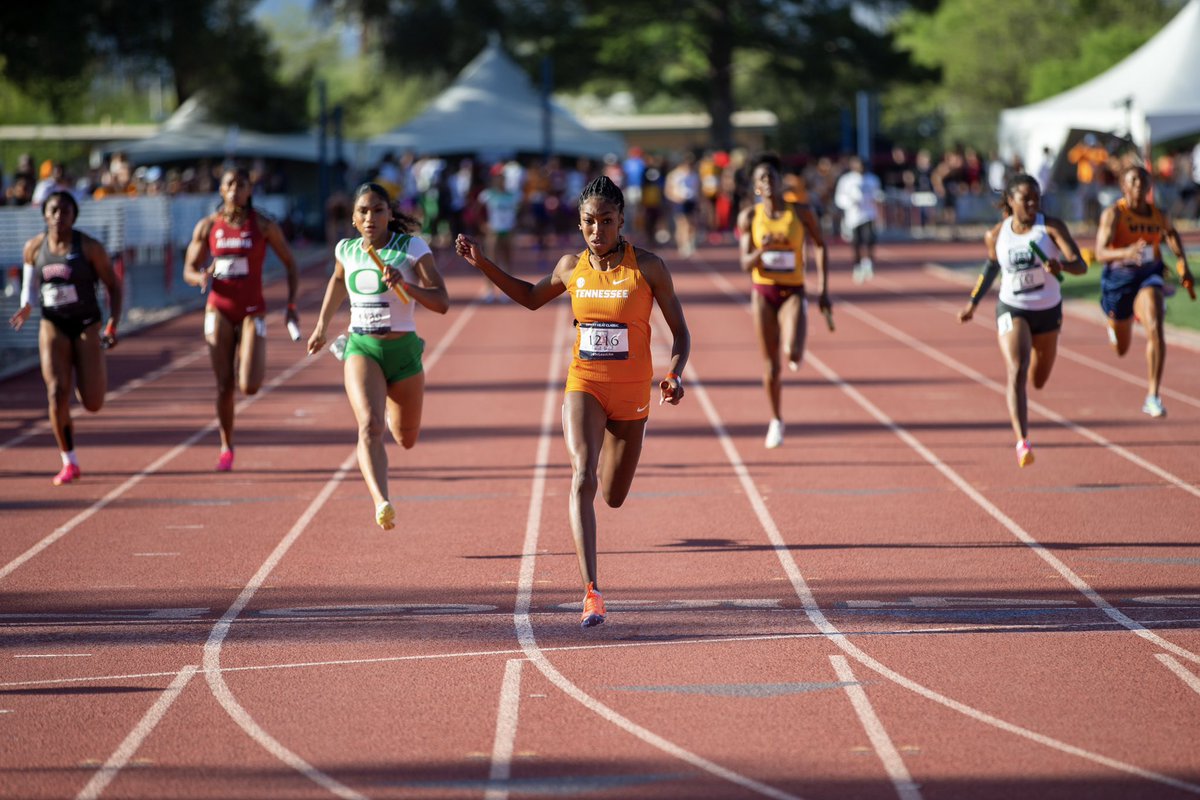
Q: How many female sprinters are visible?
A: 7